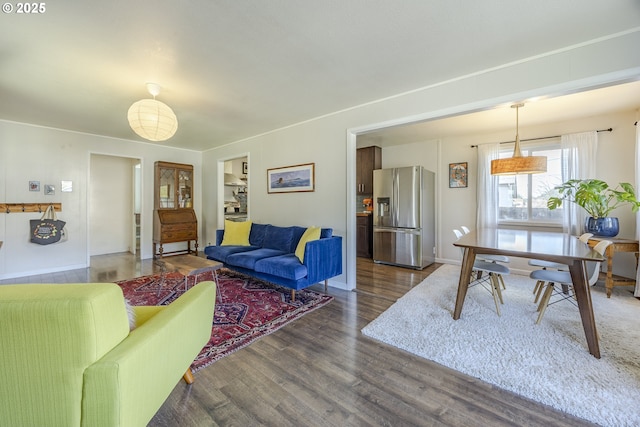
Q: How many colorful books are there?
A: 0